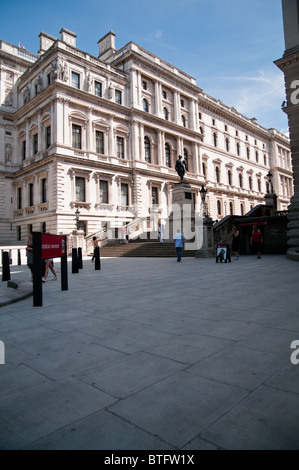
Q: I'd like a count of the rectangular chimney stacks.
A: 3